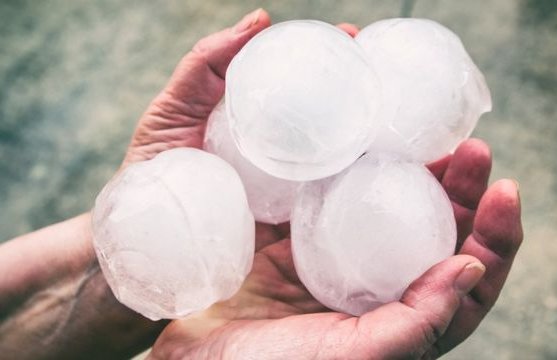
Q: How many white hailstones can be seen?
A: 5